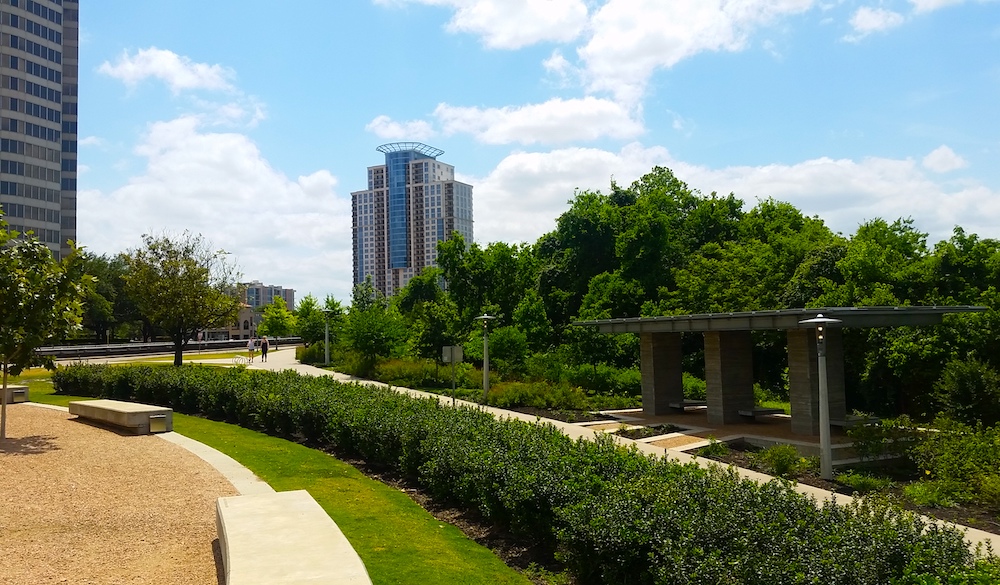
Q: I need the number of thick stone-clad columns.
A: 3